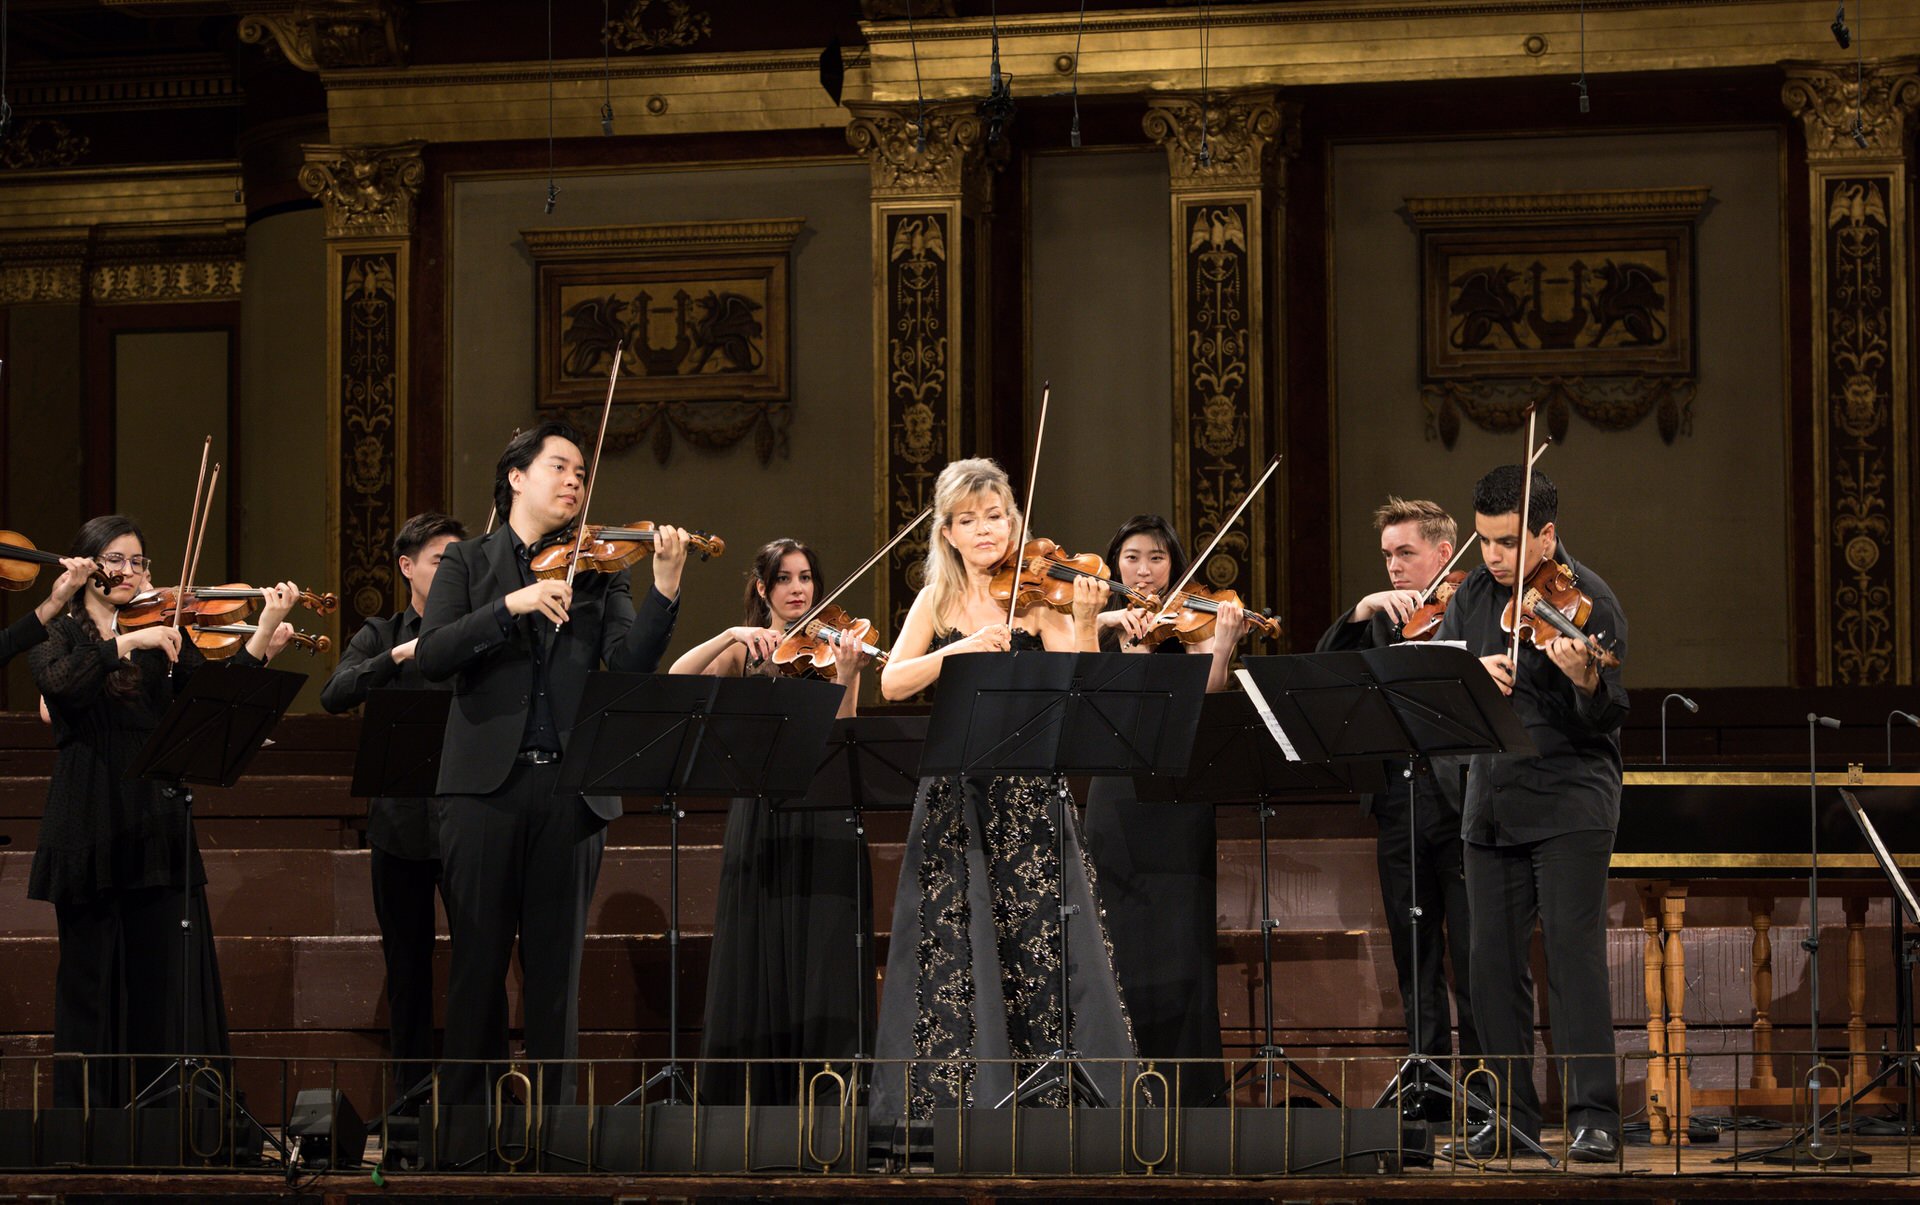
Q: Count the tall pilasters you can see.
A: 4